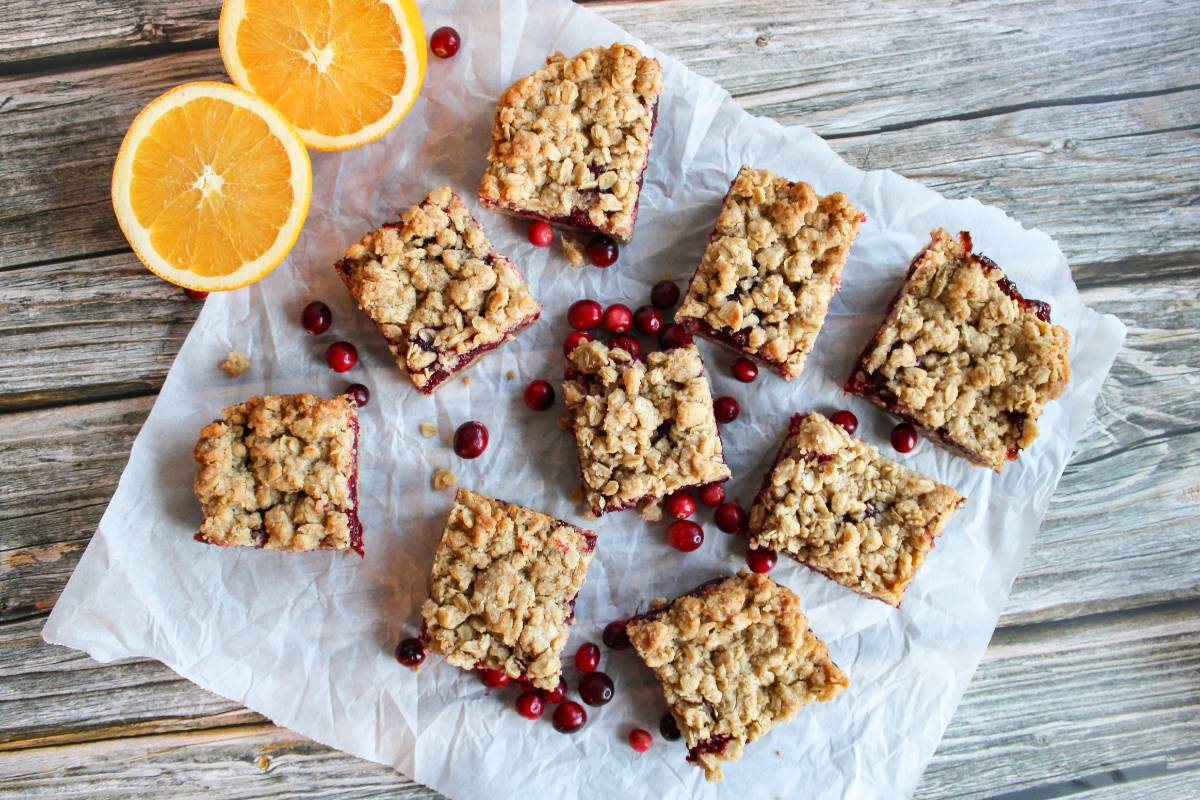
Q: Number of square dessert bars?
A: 9